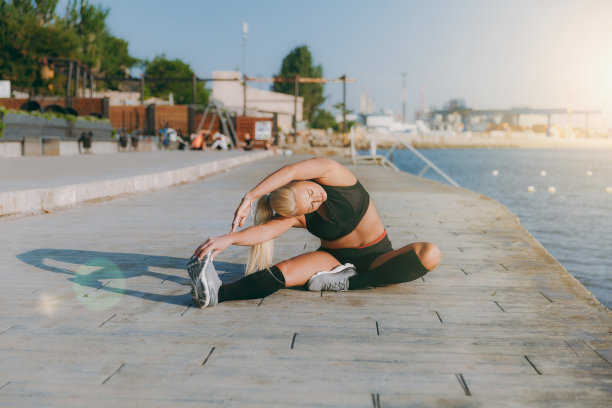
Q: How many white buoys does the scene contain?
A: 6